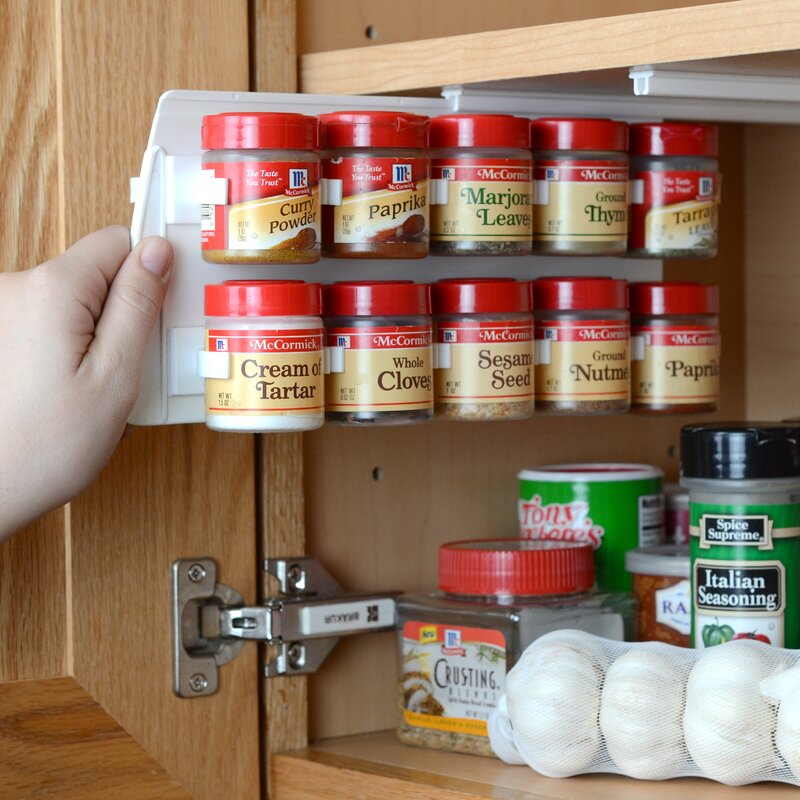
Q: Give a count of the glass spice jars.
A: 10